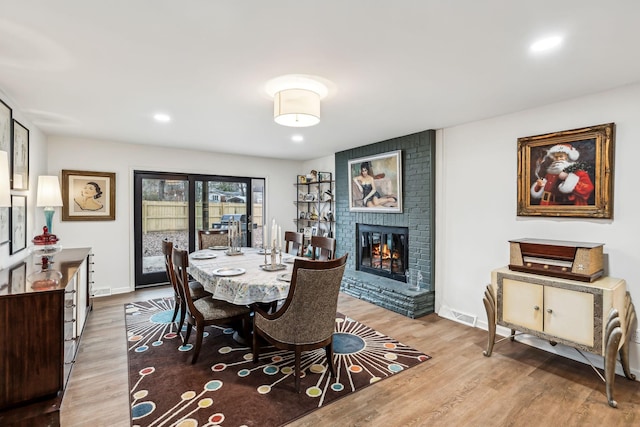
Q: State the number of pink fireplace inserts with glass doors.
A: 0